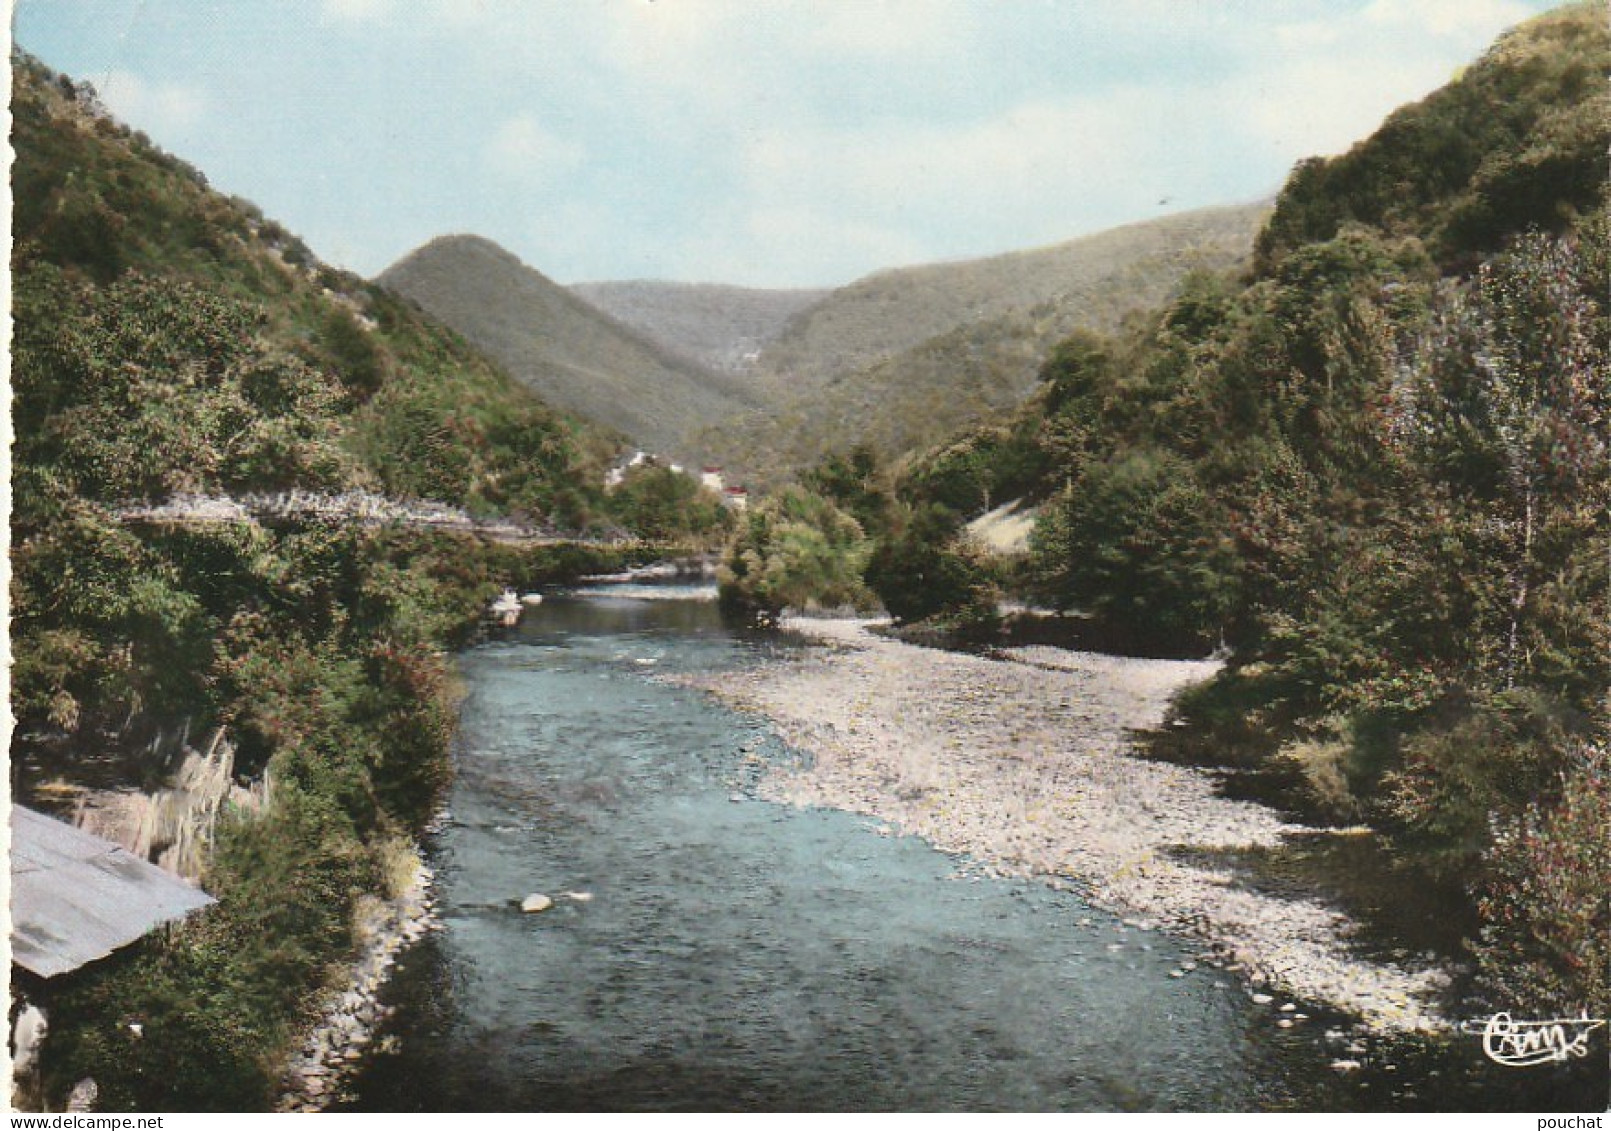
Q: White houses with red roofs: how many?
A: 2